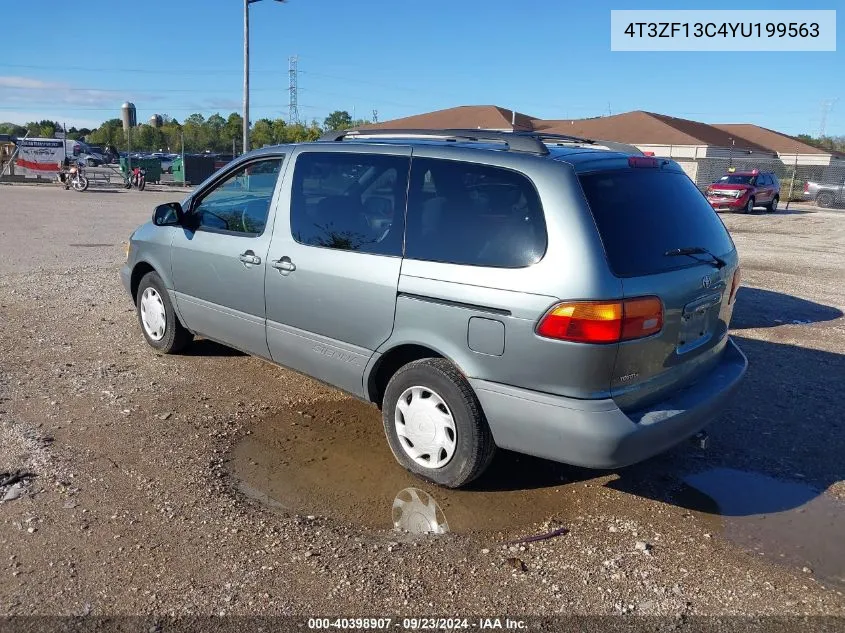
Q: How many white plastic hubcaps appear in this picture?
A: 2